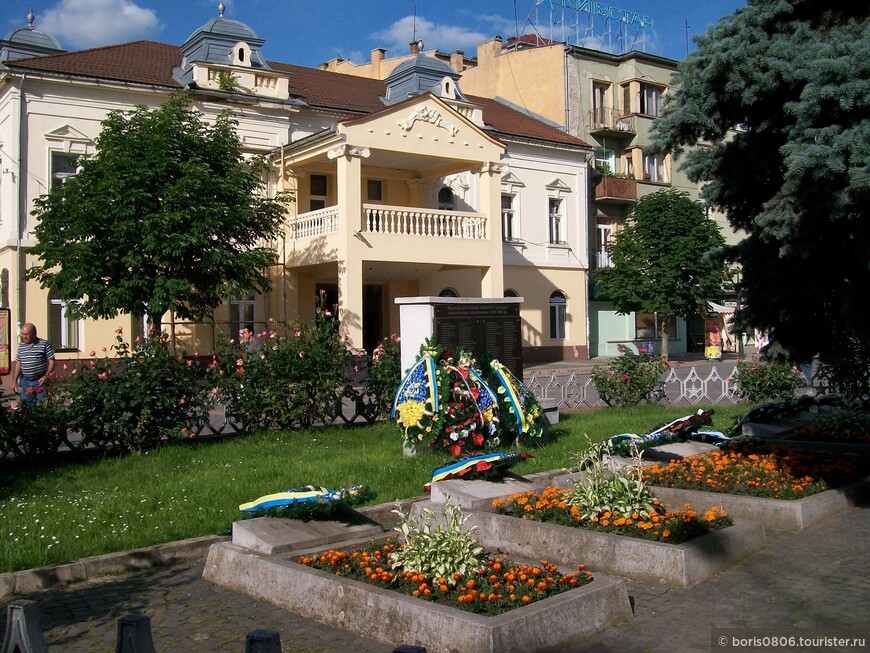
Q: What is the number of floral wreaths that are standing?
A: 4